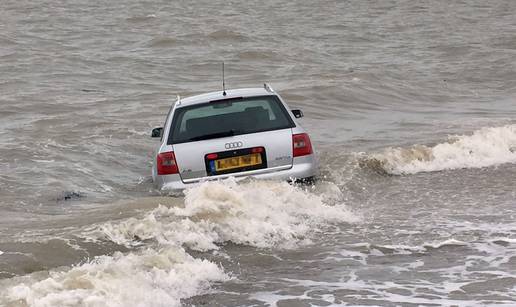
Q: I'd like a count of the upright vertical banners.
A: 0